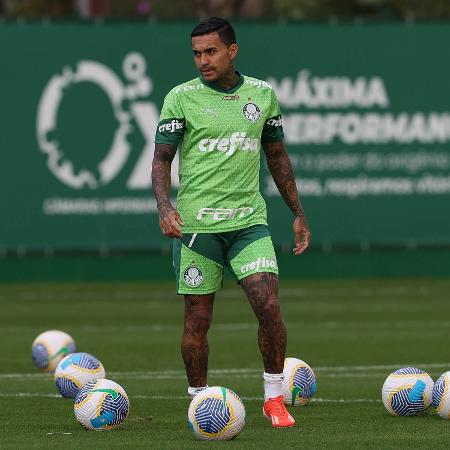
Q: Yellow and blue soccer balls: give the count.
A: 7